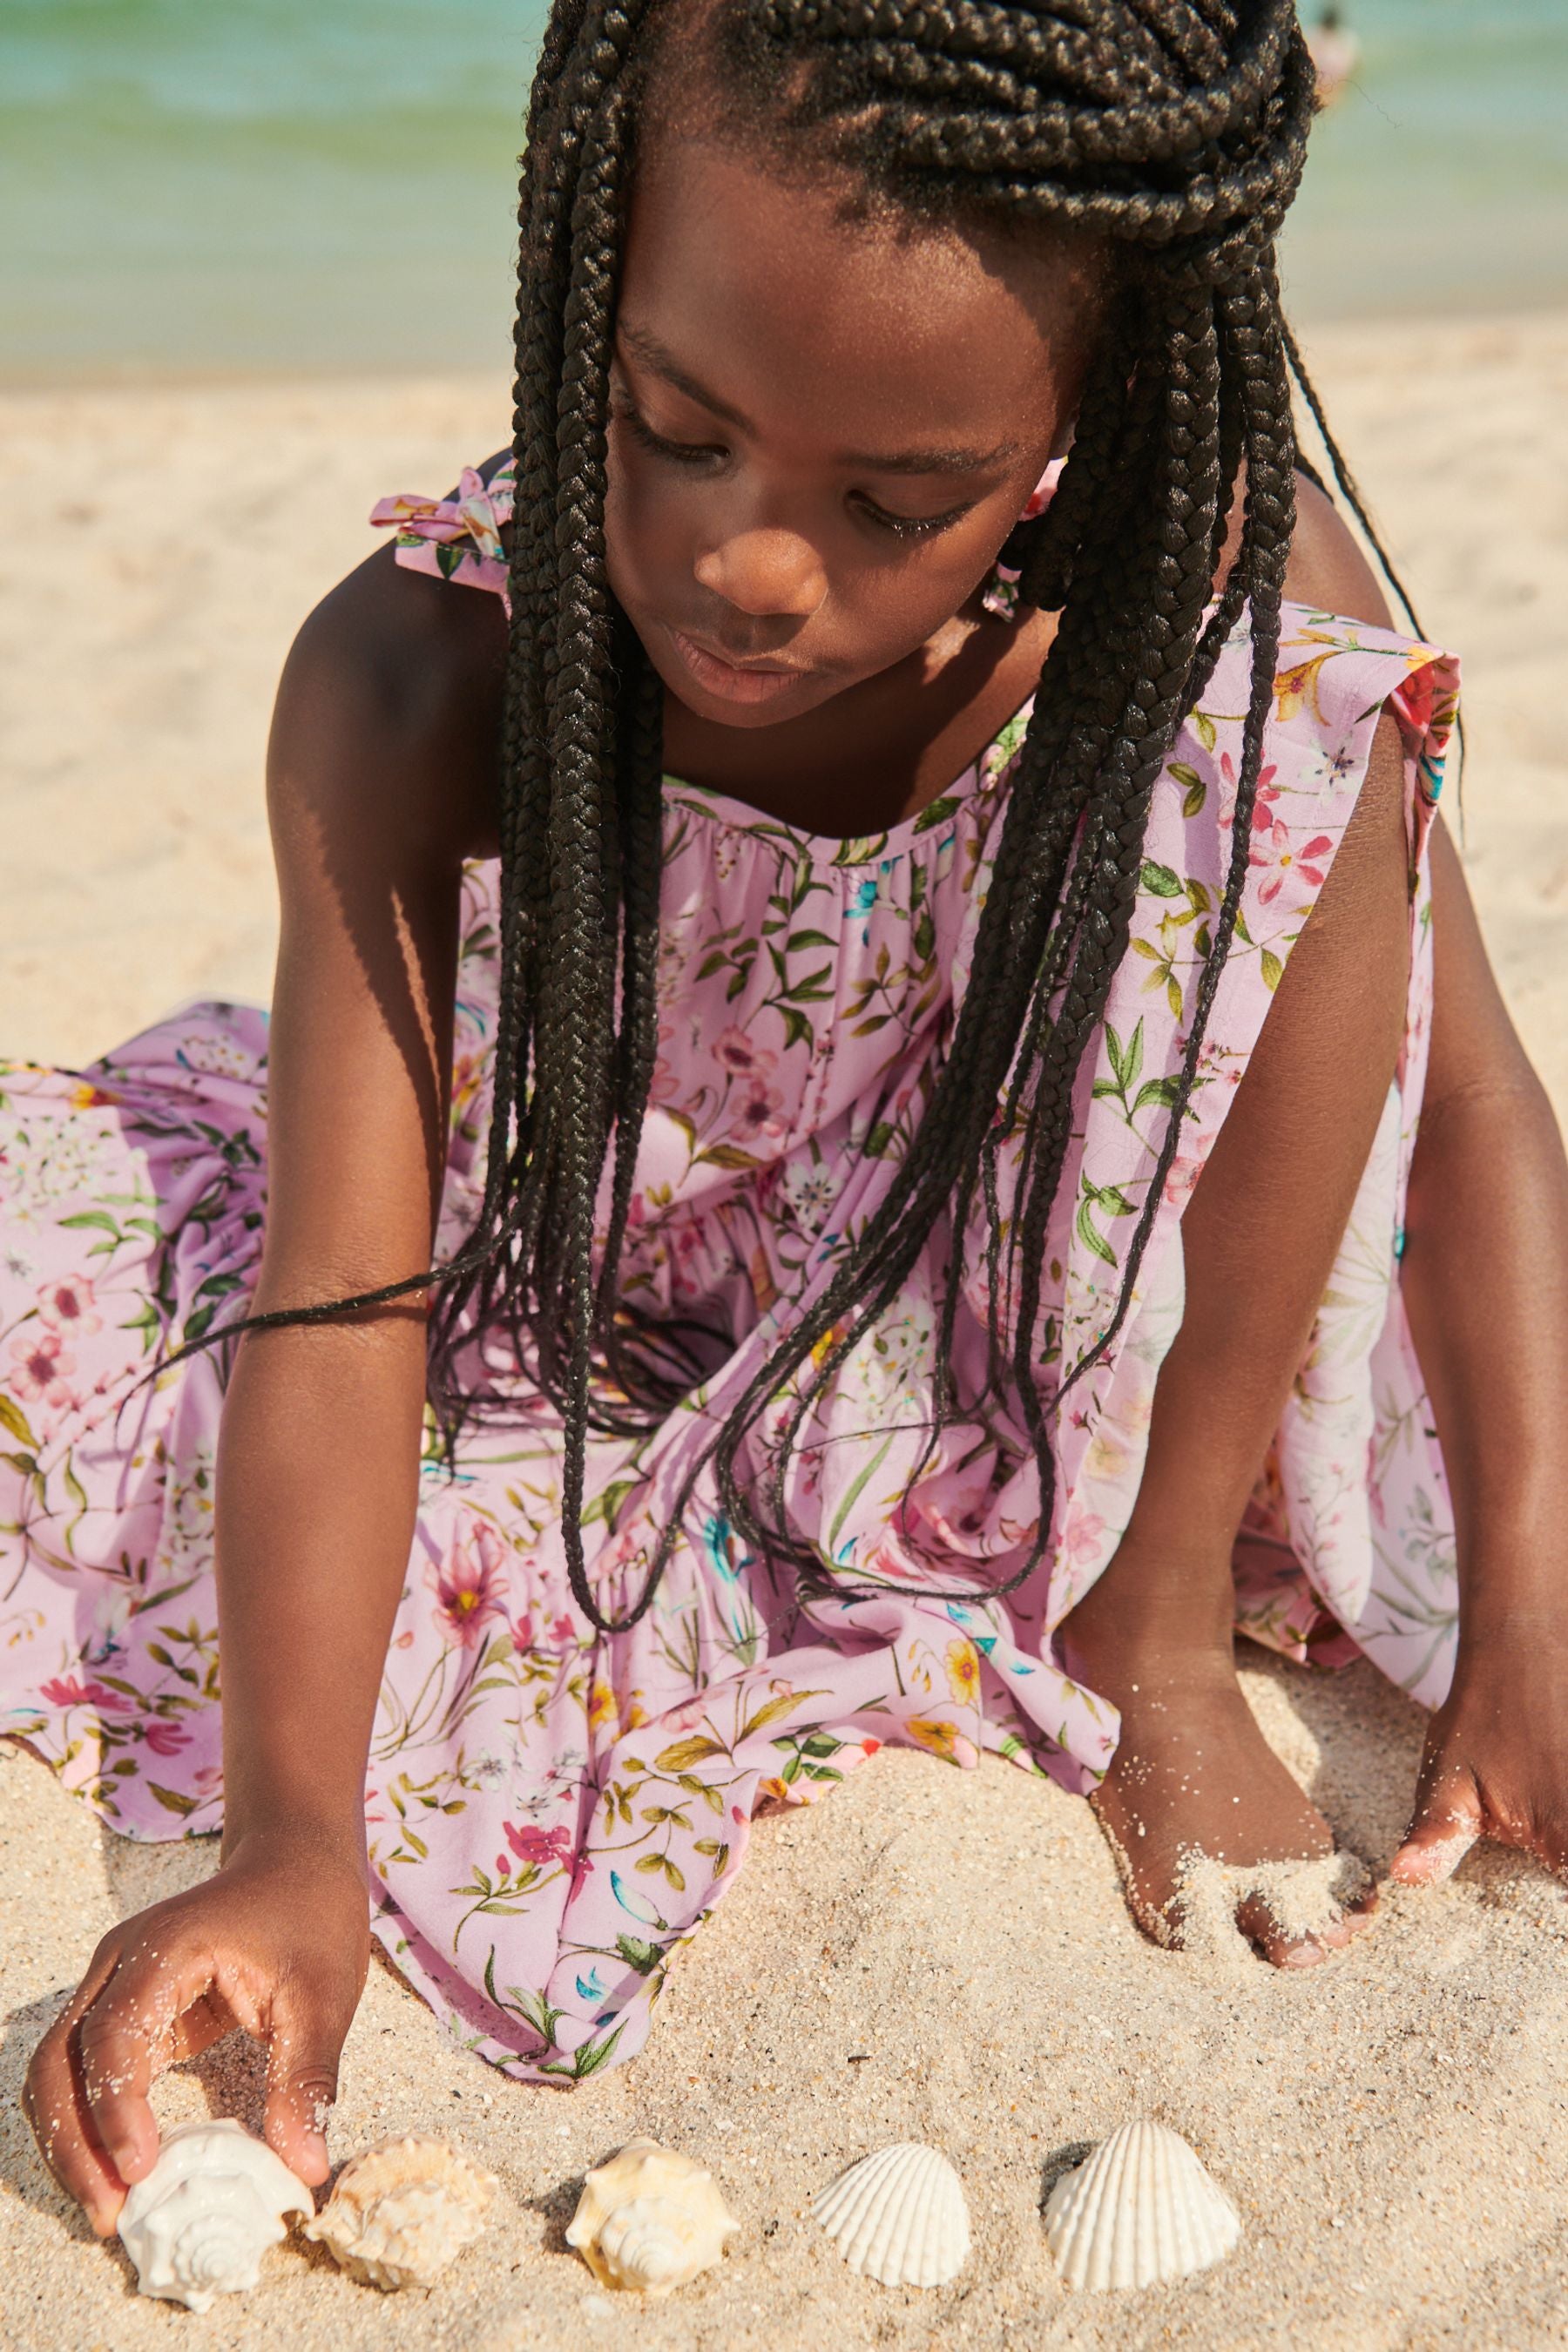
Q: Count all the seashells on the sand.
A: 5